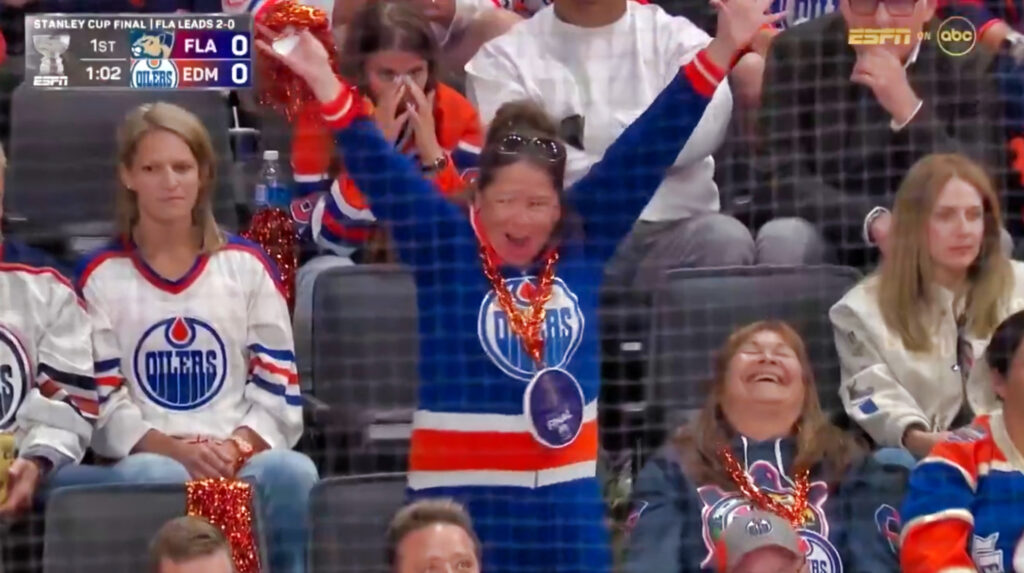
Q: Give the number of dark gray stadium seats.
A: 5